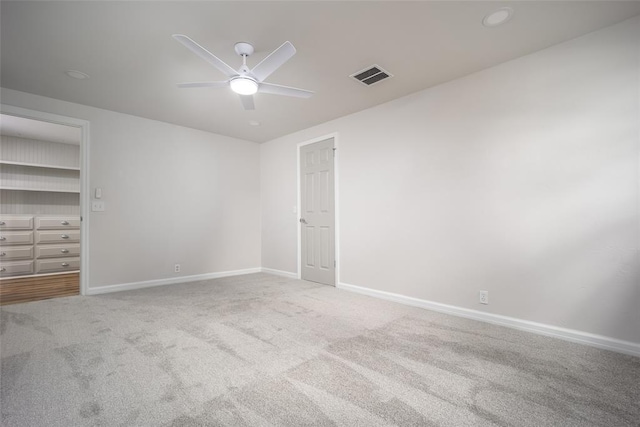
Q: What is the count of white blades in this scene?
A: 5